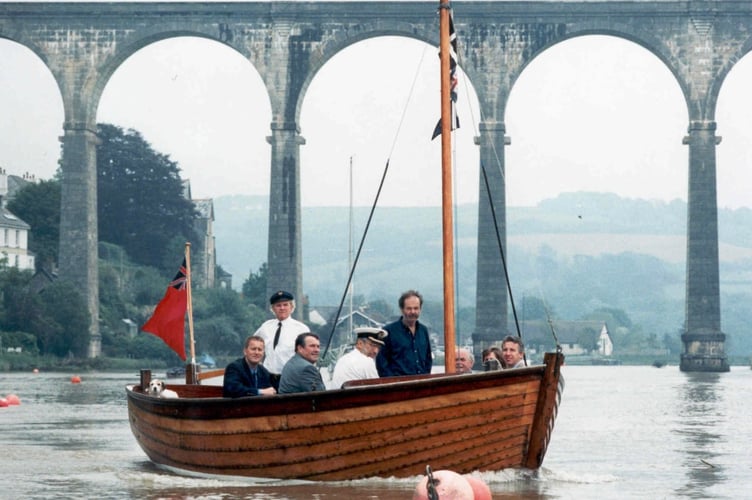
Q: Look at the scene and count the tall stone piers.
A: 4